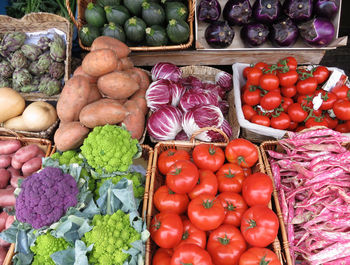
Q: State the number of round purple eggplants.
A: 9